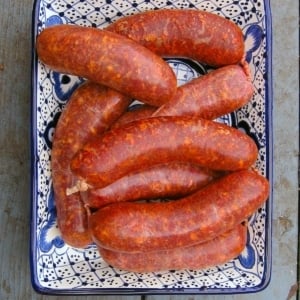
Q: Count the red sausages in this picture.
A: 8